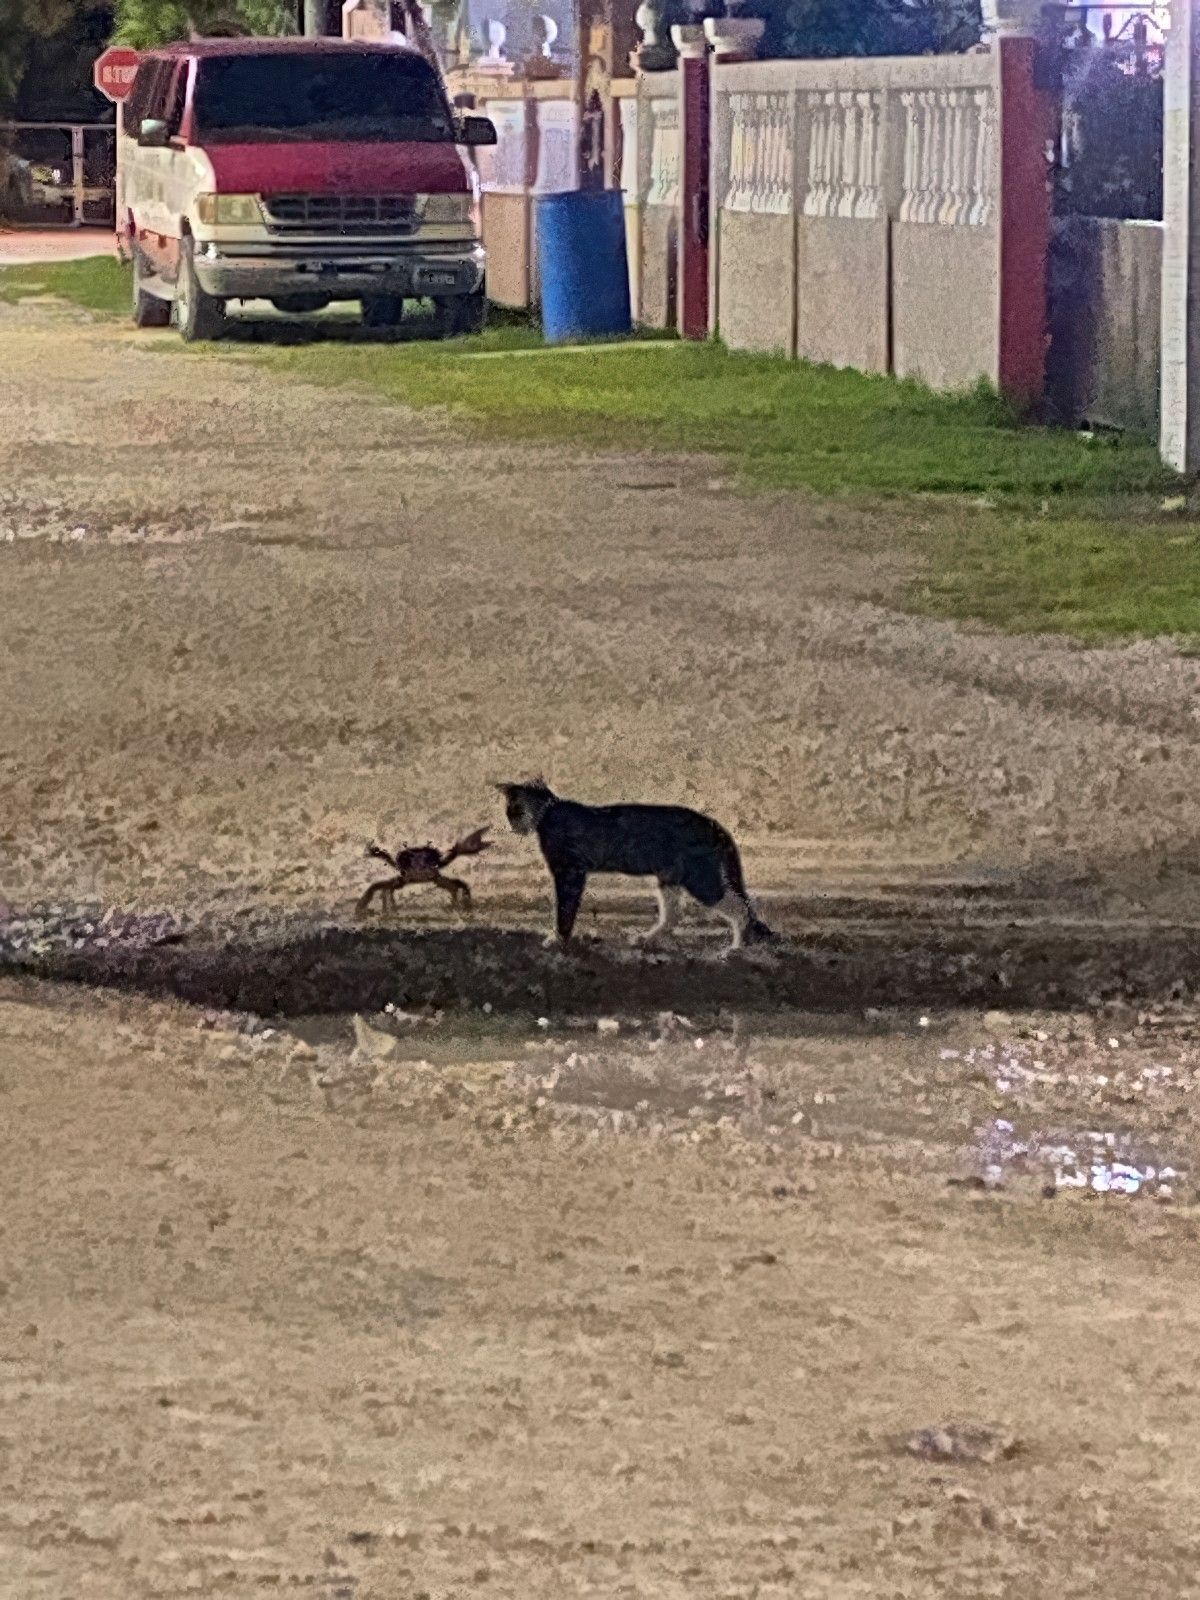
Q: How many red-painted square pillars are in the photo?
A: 2